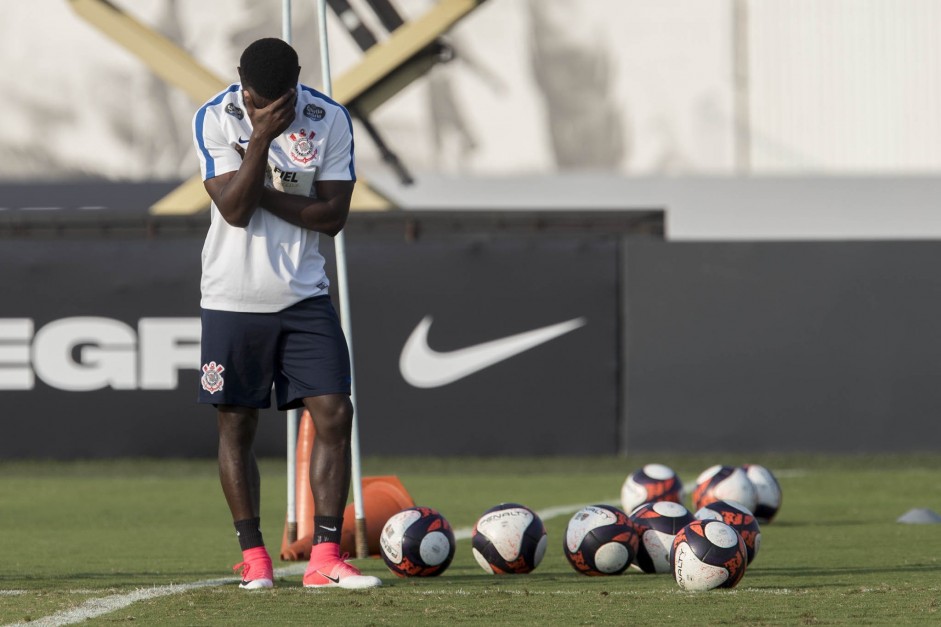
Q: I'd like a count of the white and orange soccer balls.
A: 9